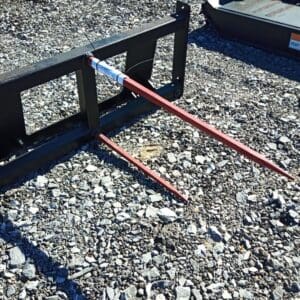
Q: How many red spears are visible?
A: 2